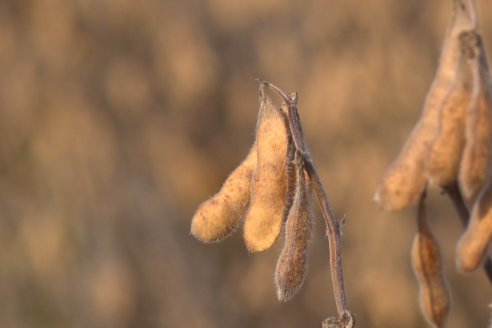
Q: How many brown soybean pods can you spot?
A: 8